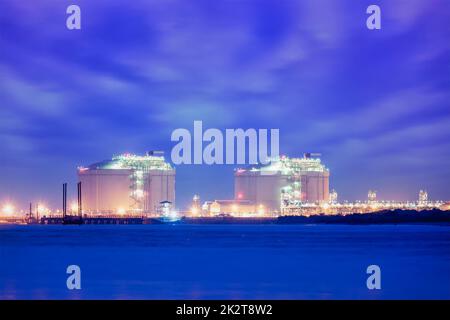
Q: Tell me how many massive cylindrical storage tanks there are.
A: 2